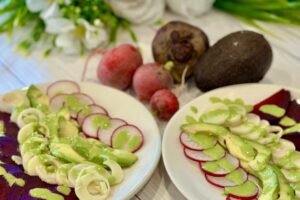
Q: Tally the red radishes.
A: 3